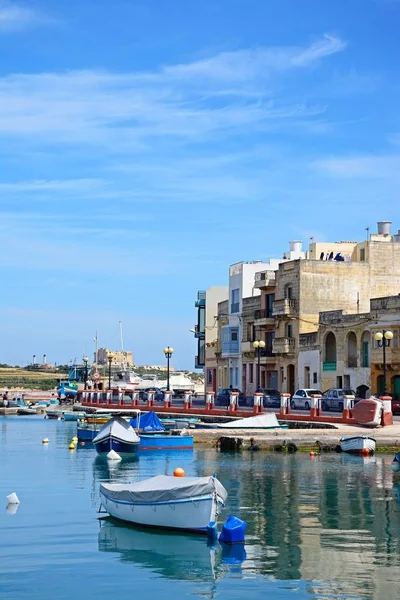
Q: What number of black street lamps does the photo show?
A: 5